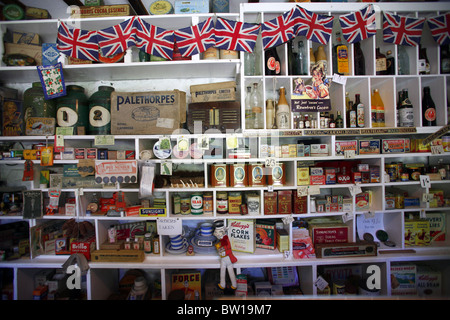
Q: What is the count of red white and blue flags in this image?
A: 10